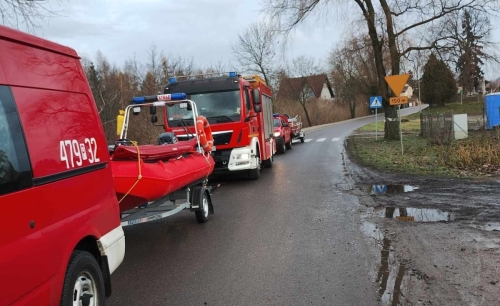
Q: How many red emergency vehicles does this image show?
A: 3